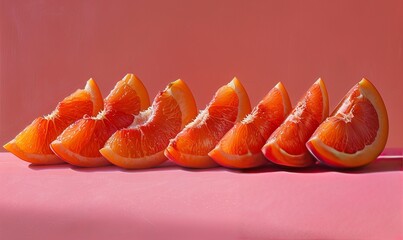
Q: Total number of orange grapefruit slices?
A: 7